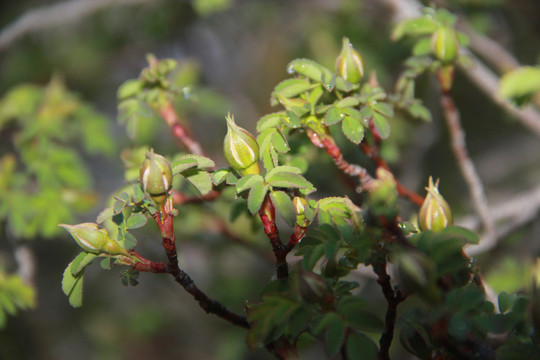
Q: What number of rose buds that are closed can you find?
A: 6